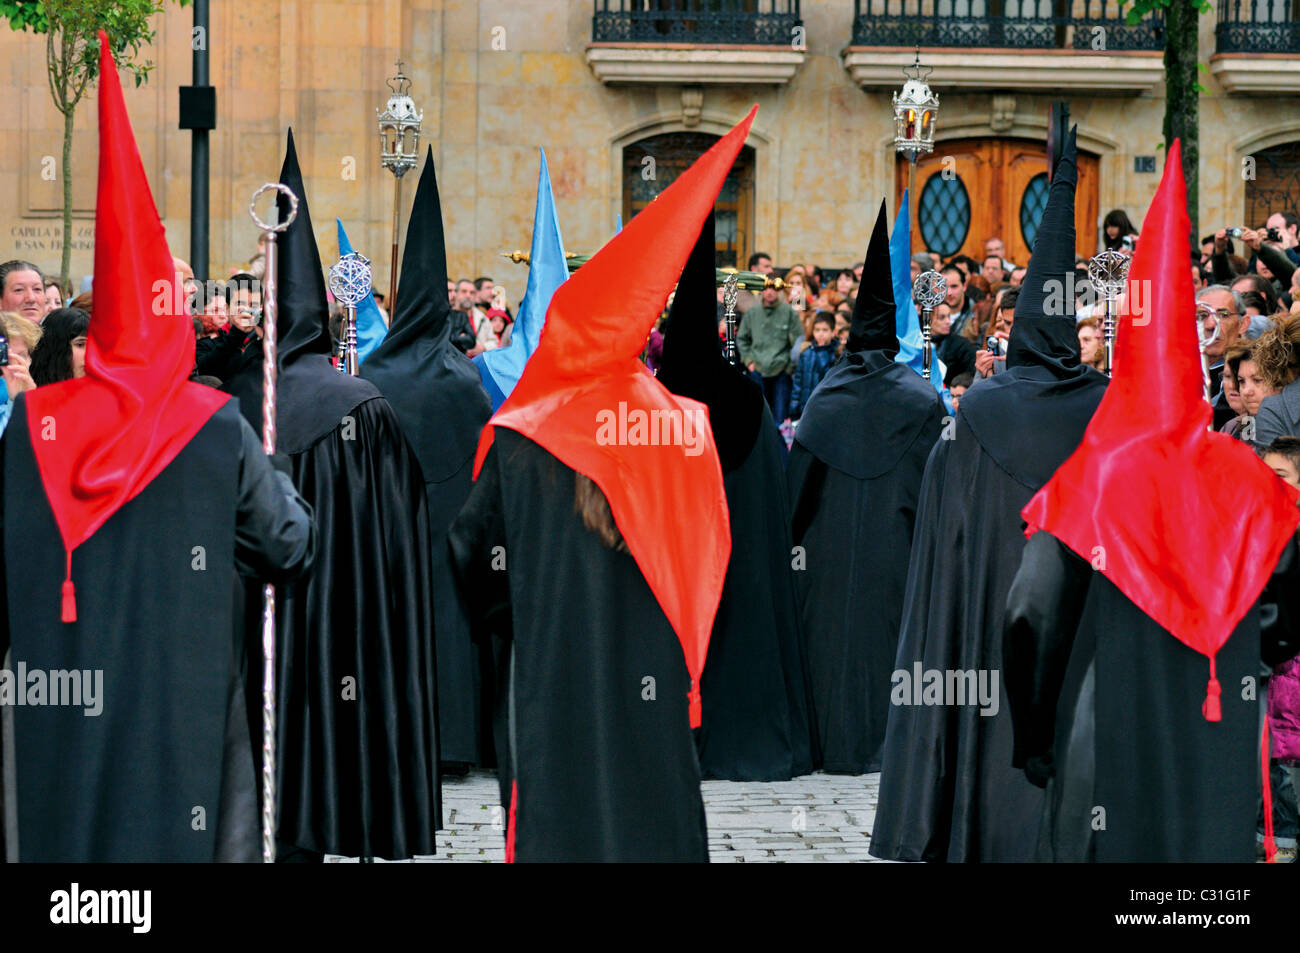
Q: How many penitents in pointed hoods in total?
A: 12